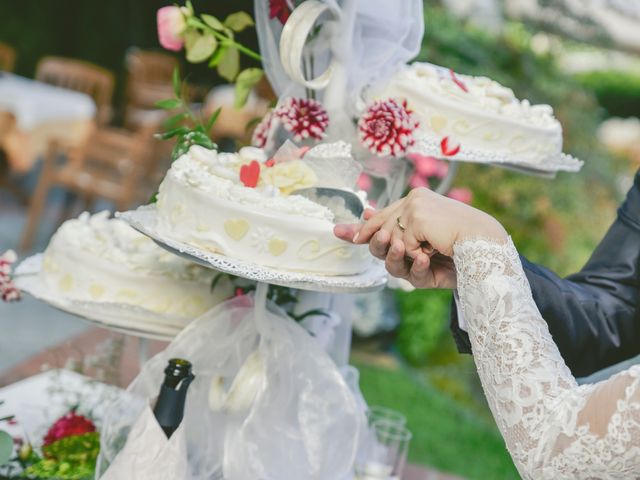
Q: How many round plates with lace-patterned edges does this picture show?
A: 3